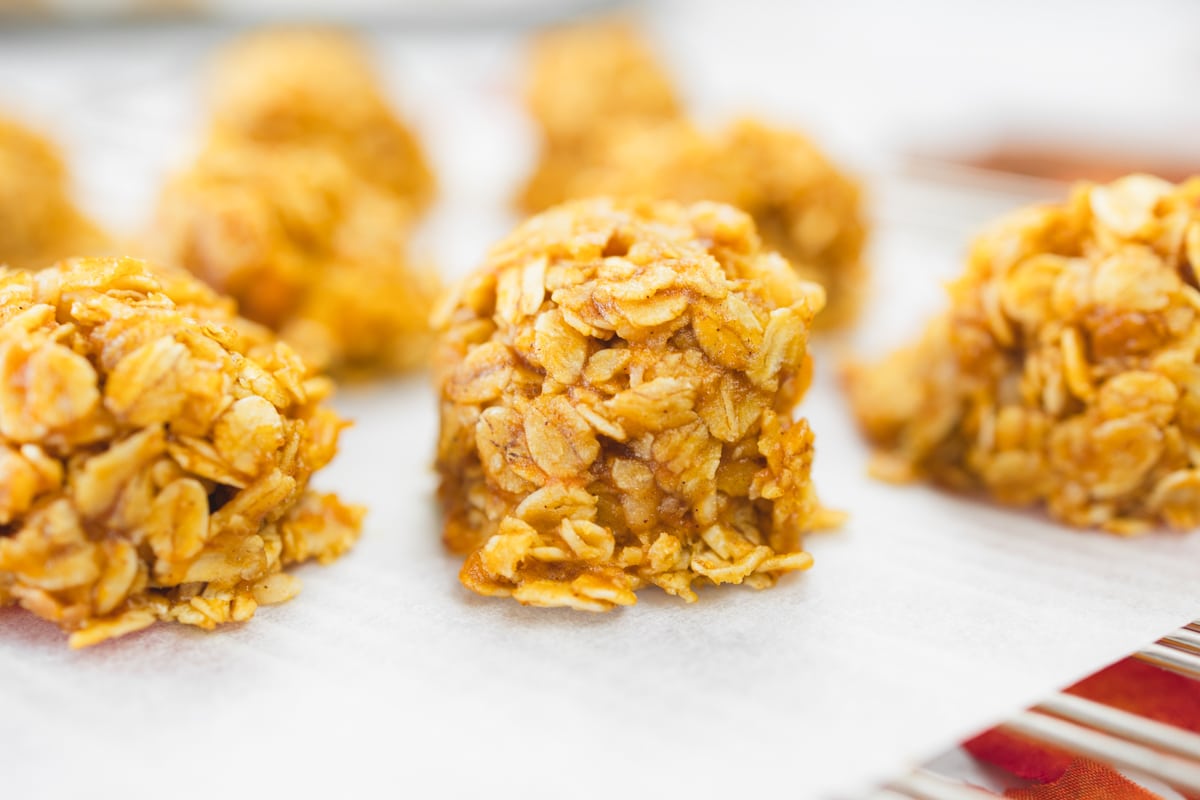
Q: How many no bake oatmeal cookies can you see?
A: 8